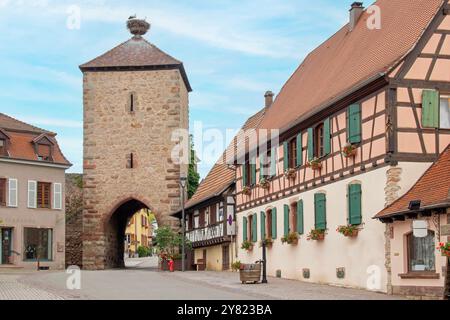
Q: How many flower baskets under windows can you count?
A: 10